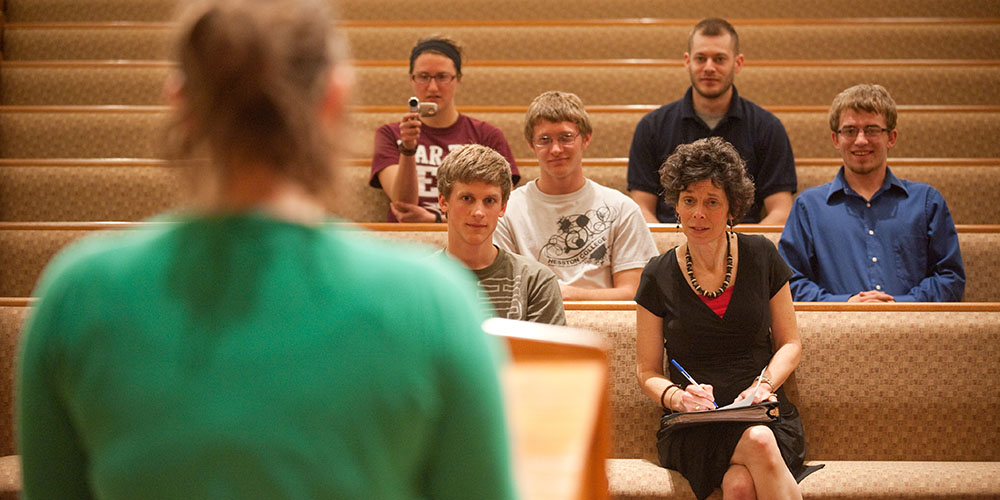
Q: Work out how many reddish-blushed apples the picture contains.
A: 0